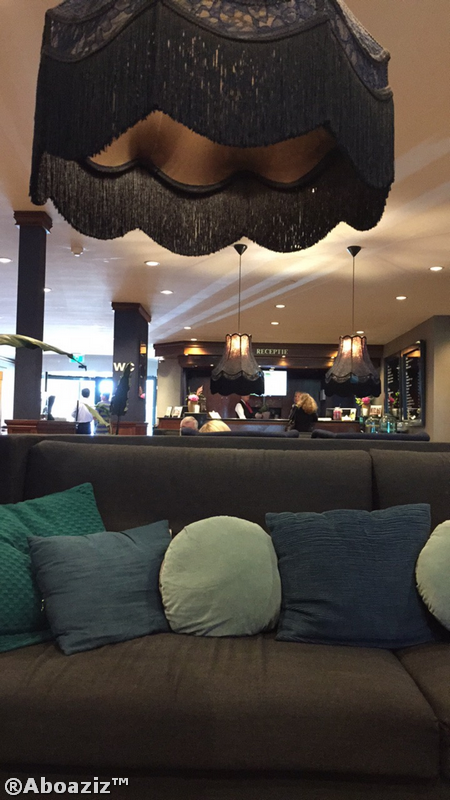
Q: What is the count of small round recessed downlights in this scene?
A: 11